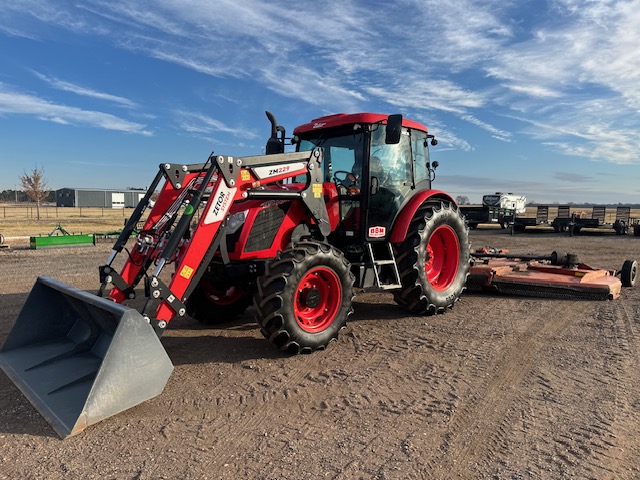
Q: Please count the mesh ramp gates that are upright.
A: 4